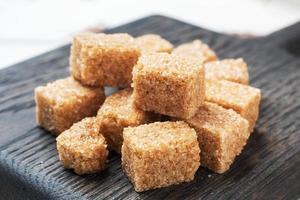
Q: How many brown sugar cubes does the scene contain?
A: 11